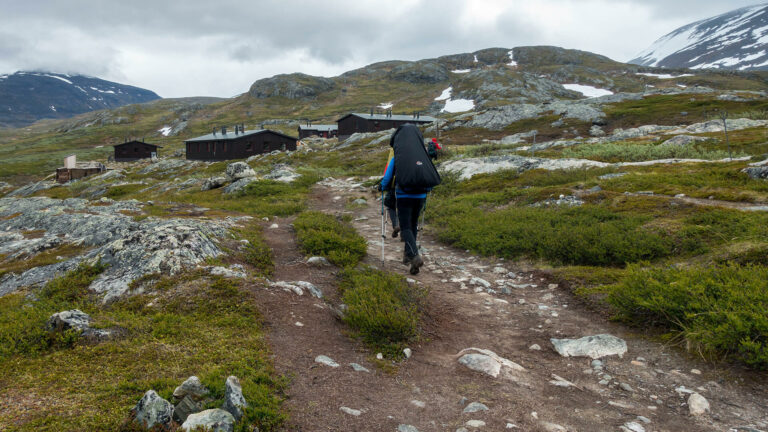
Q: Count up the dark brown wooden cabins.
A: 4